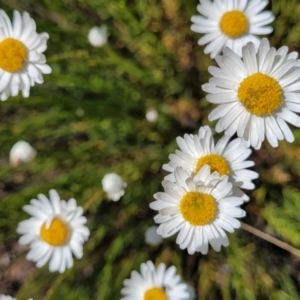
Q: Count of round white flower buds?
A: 5